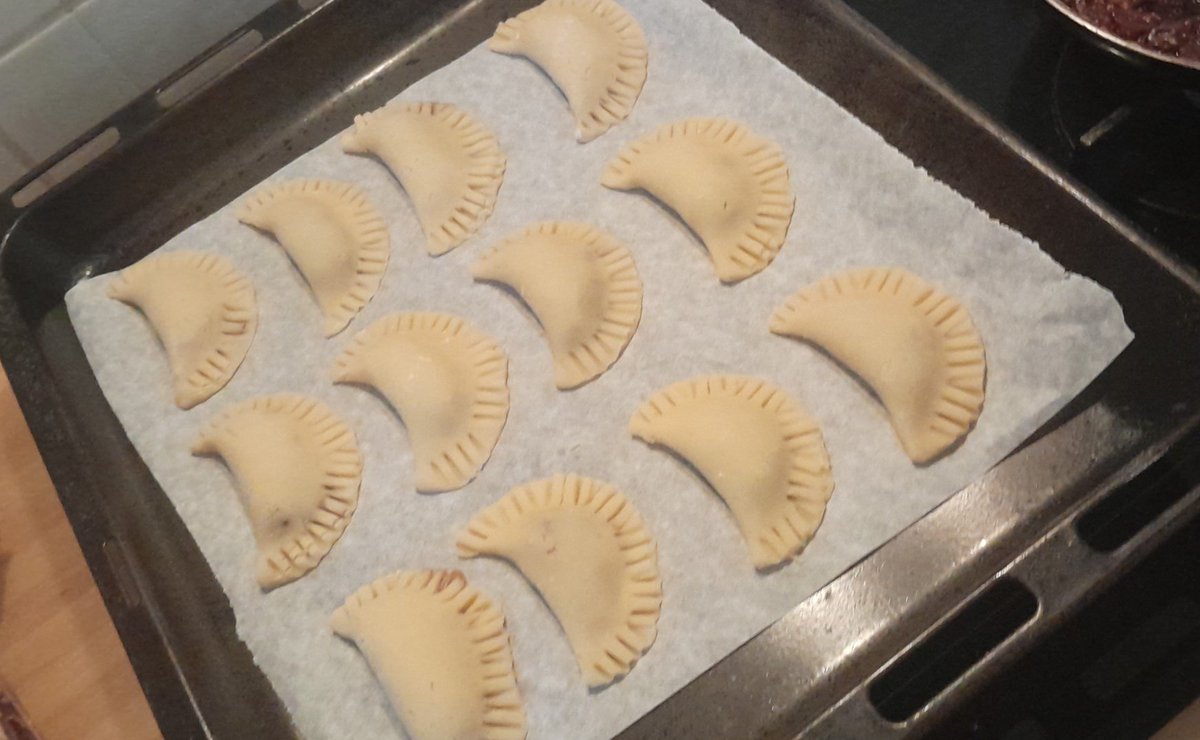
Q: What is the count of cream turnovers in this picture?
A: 12